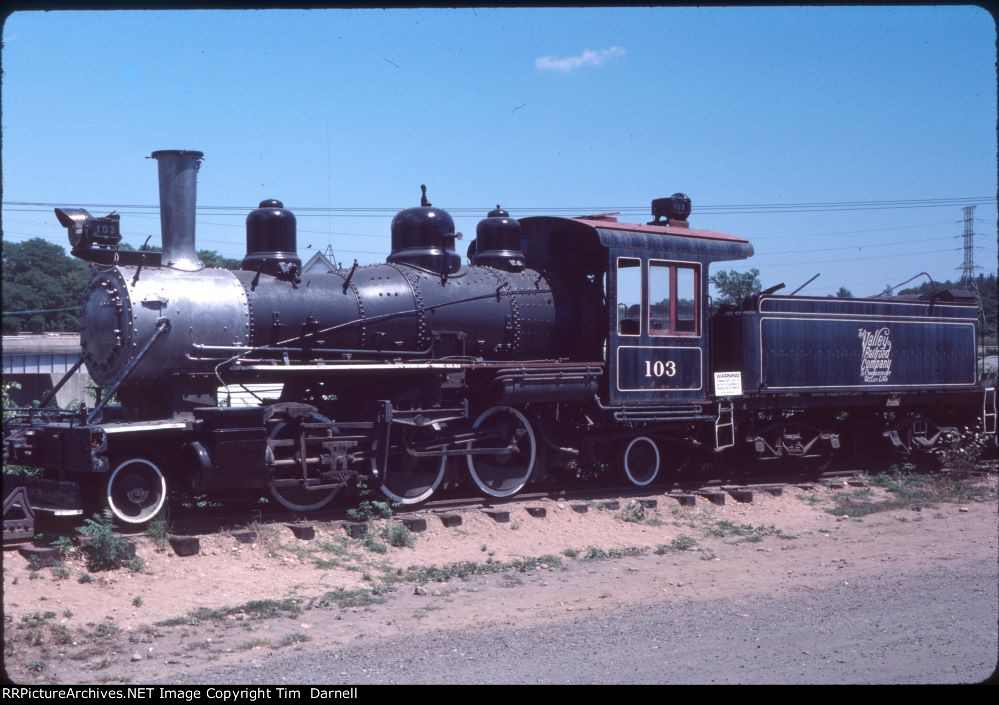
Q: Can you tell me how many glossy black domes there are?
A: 3